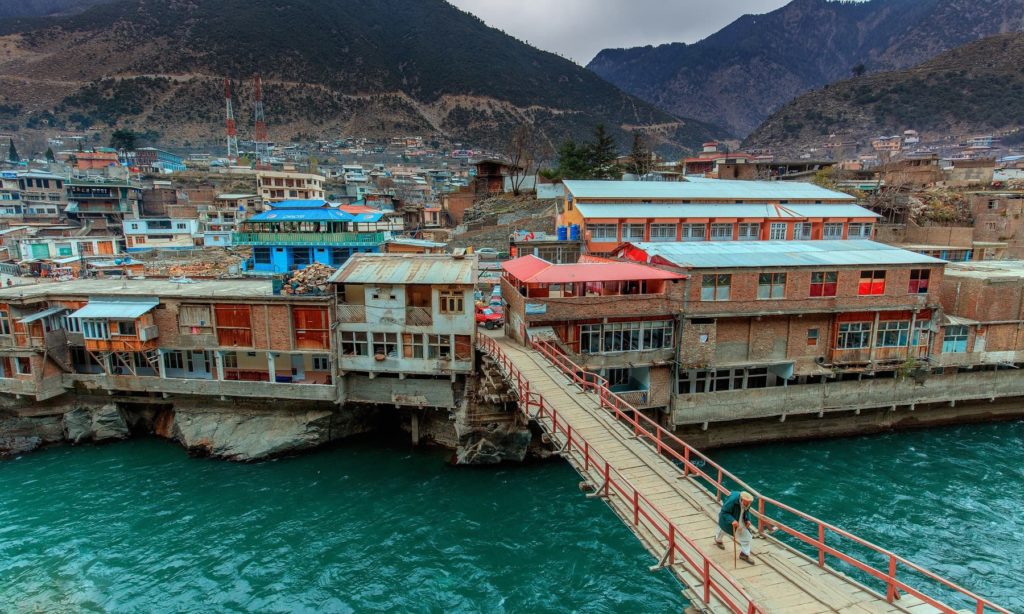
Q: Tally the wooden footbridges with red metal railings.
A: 1